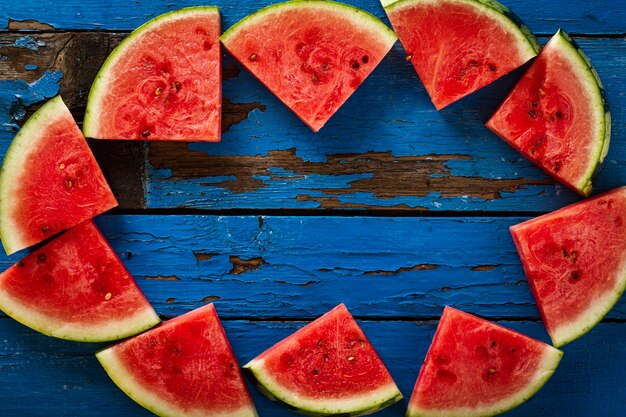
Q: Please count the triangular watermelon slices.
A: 10